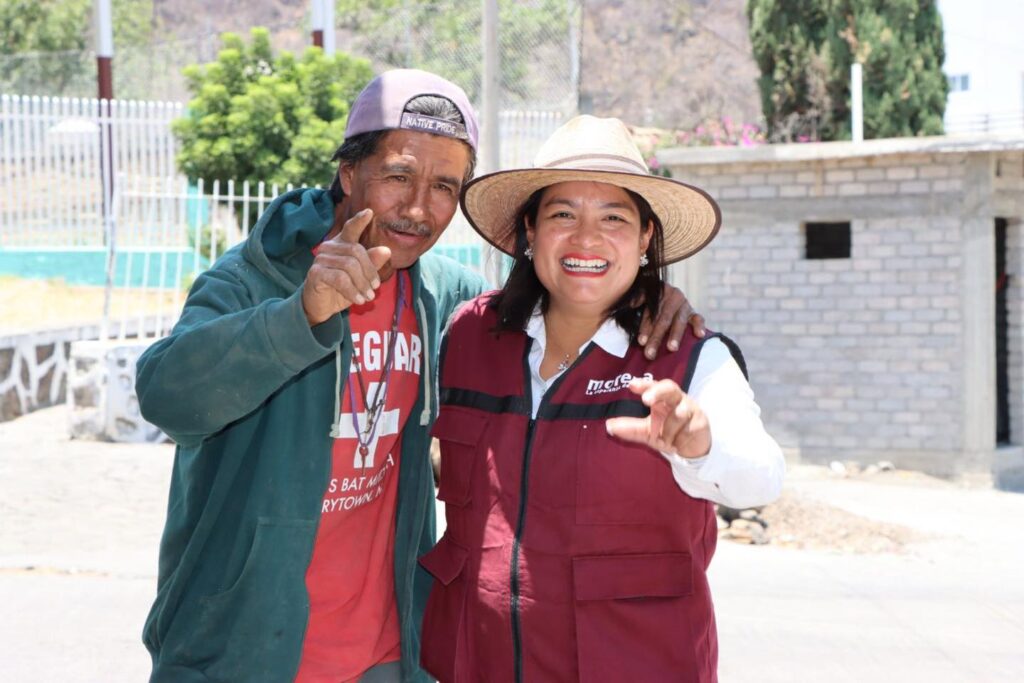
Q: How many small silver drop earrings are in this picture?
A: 2